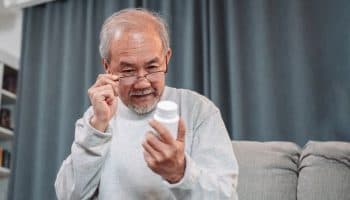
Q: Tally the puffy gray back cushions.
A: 2